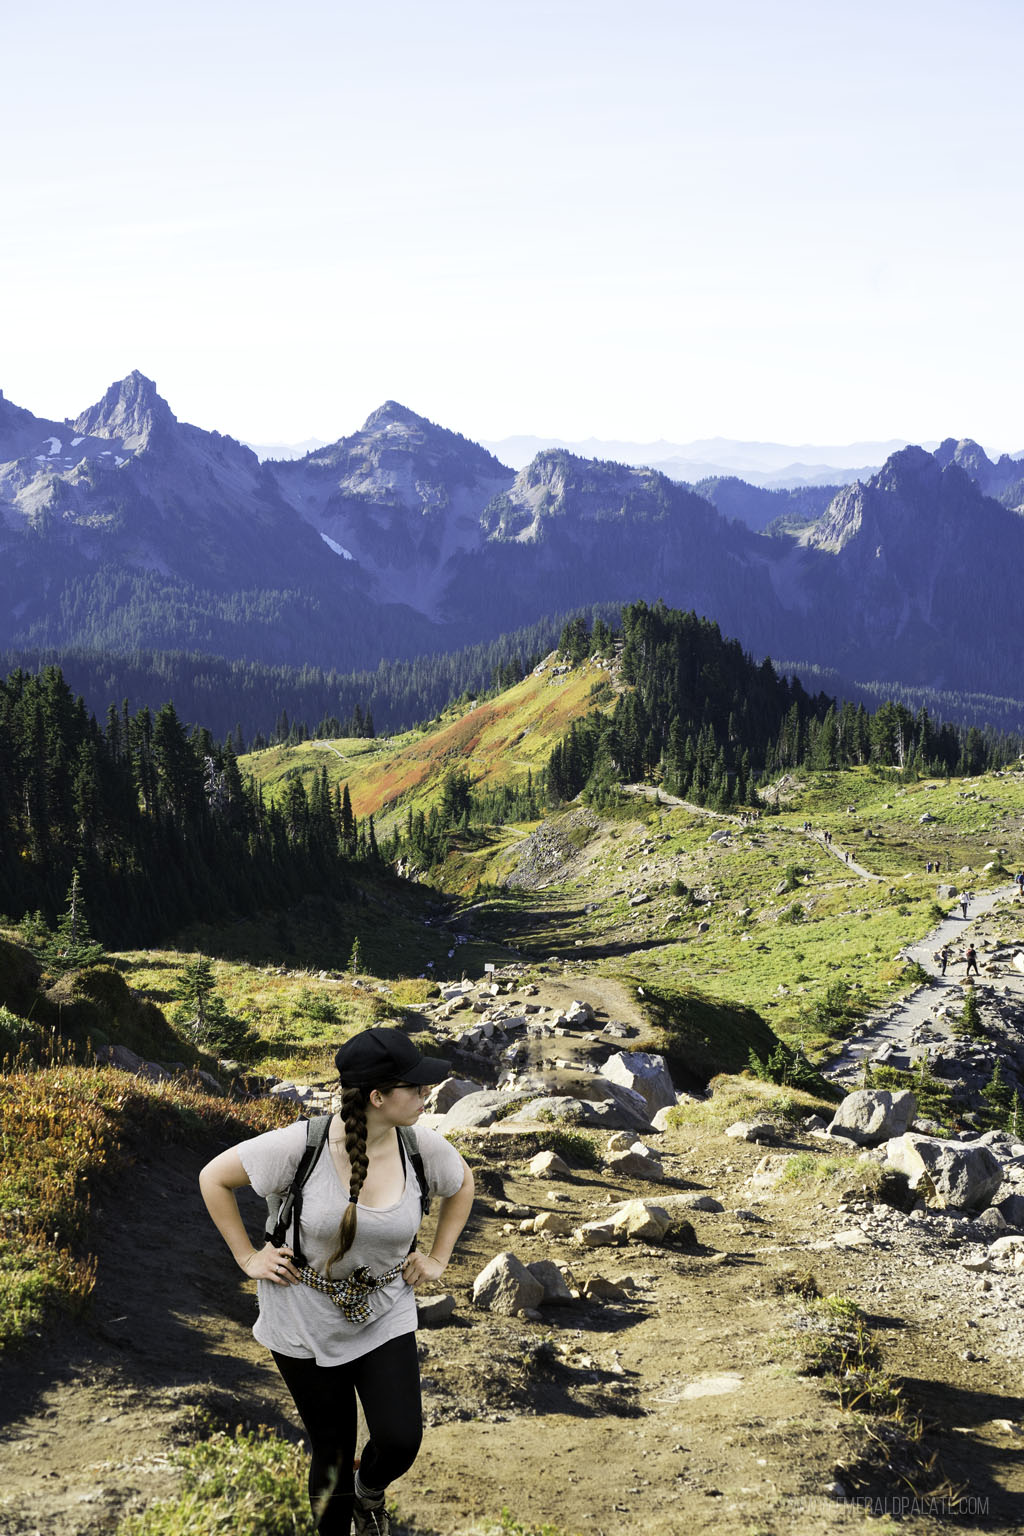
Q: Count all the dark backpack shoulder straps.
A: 2